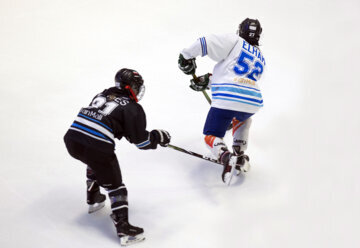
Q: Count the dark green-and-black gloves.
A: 2